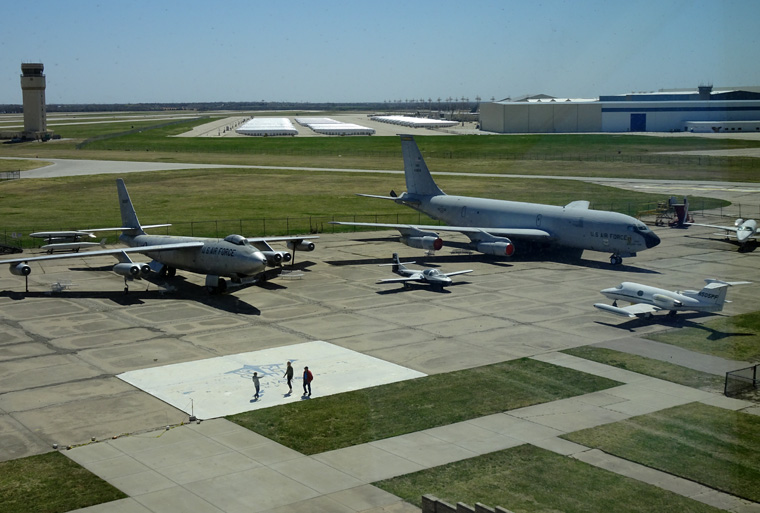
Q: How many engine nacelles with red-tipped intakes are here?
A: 2